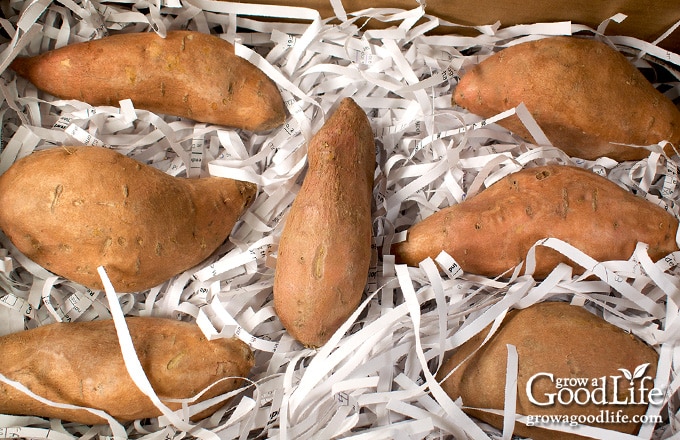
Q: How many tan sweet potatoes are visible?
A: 7